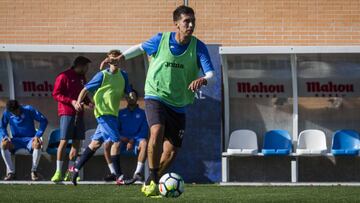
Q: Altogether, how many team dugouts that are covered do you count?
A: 2